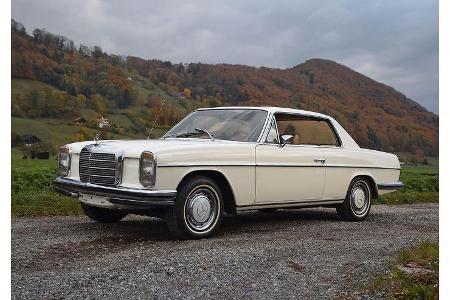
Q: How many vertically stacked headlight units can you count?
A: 2